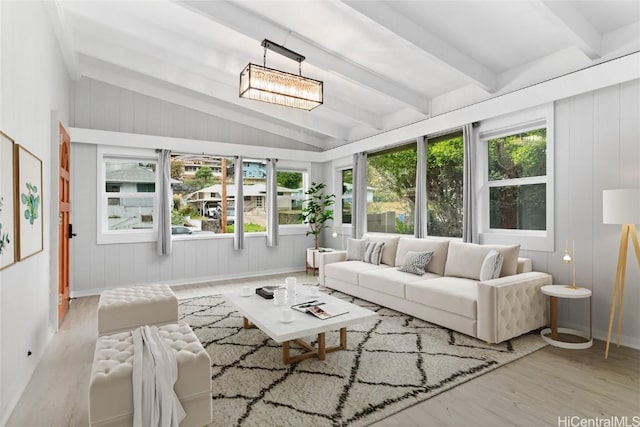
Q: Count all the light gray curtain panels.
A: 6